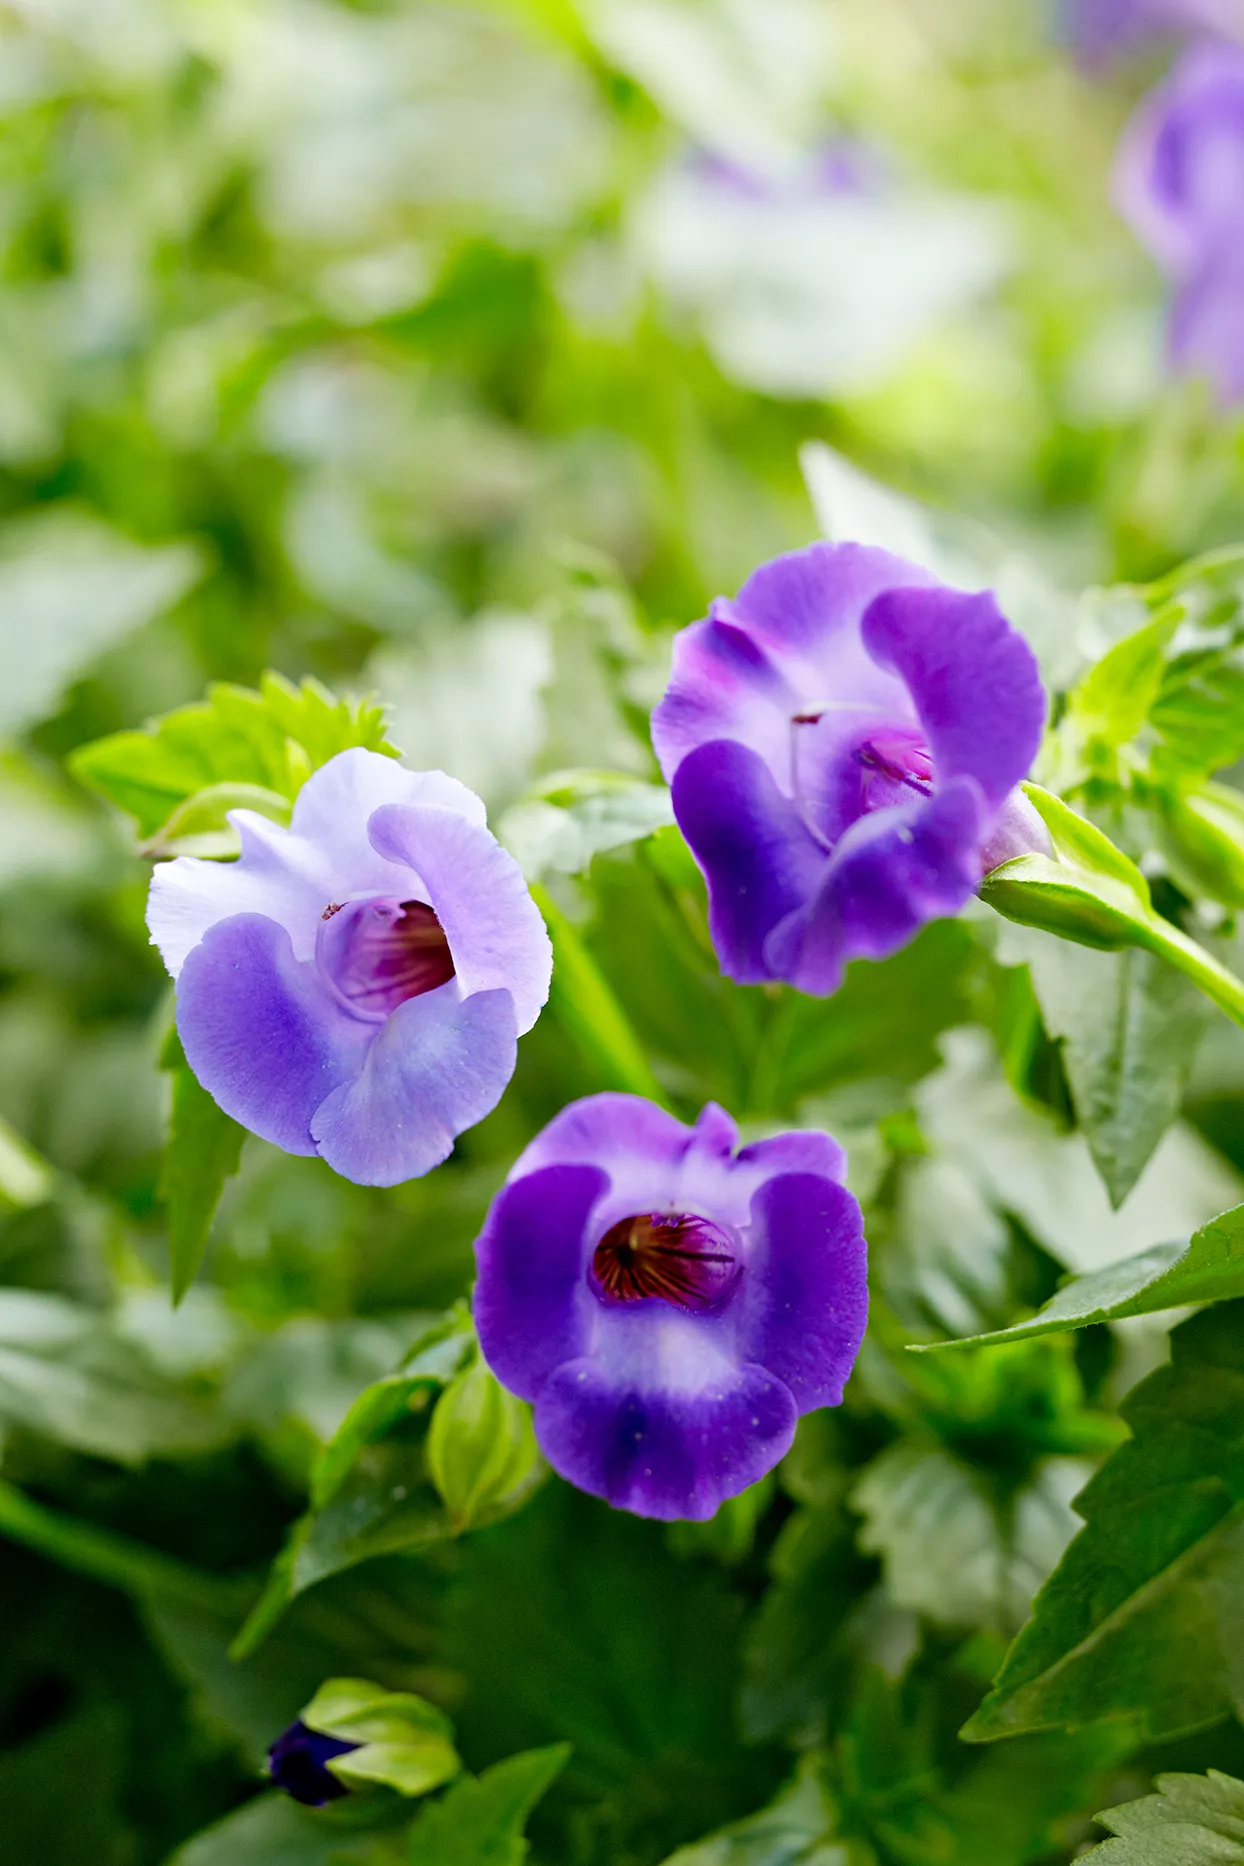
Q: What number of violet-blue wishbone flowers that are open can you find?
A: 3